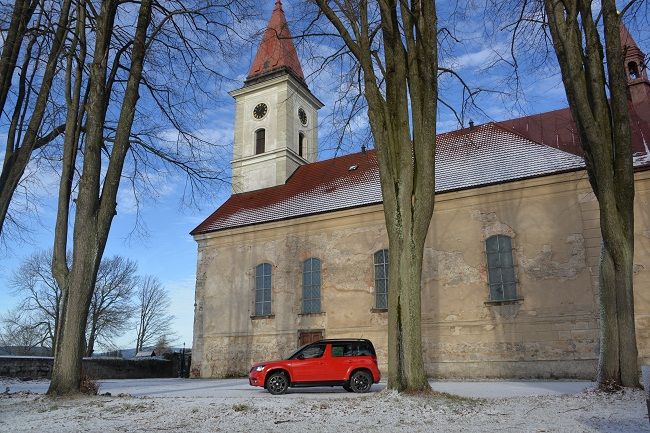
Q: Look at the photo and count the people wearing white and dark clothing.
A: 0